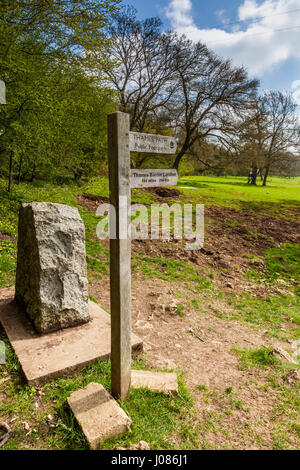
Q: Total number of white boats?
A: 0